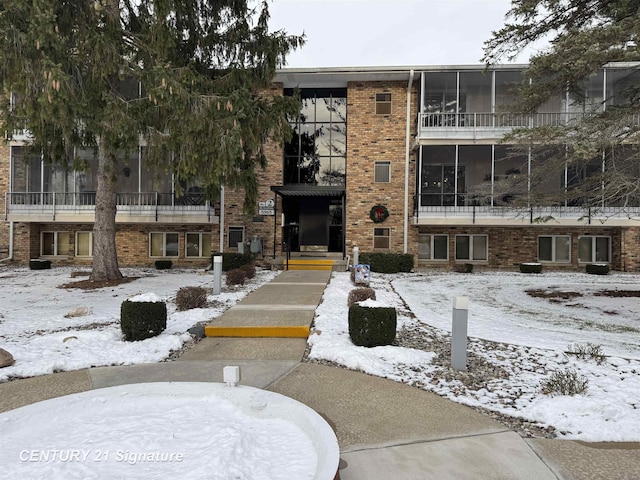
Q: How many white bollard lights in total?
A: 3